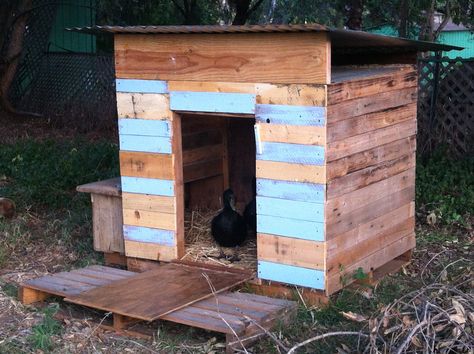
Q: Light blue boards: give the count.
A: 12